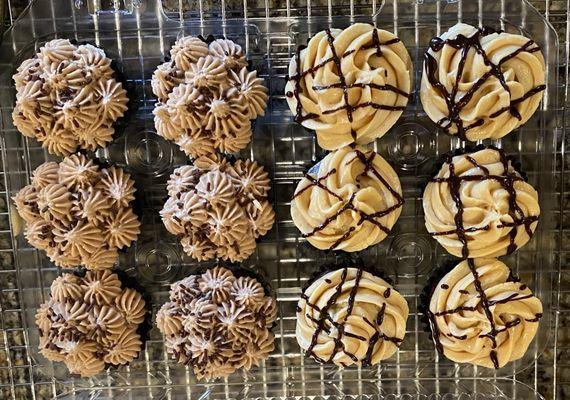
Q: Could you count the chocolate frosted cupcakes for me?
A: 6